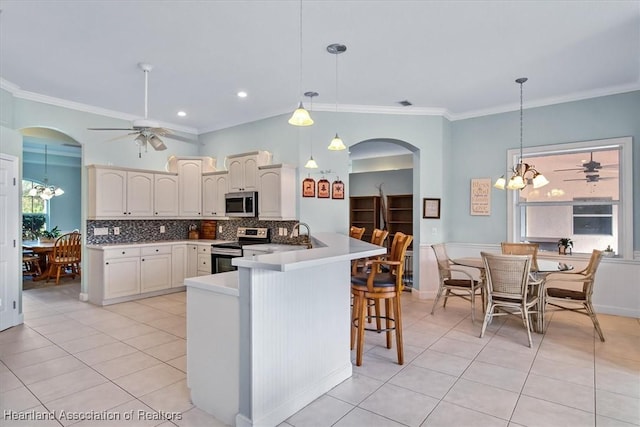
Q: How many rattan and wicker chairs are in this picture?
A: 4